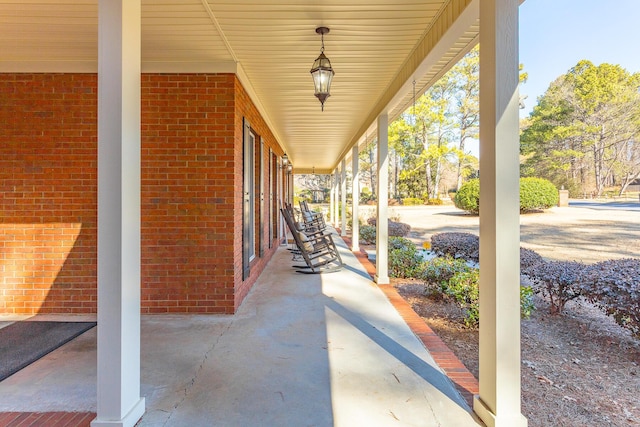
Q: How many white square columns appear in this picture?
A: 7